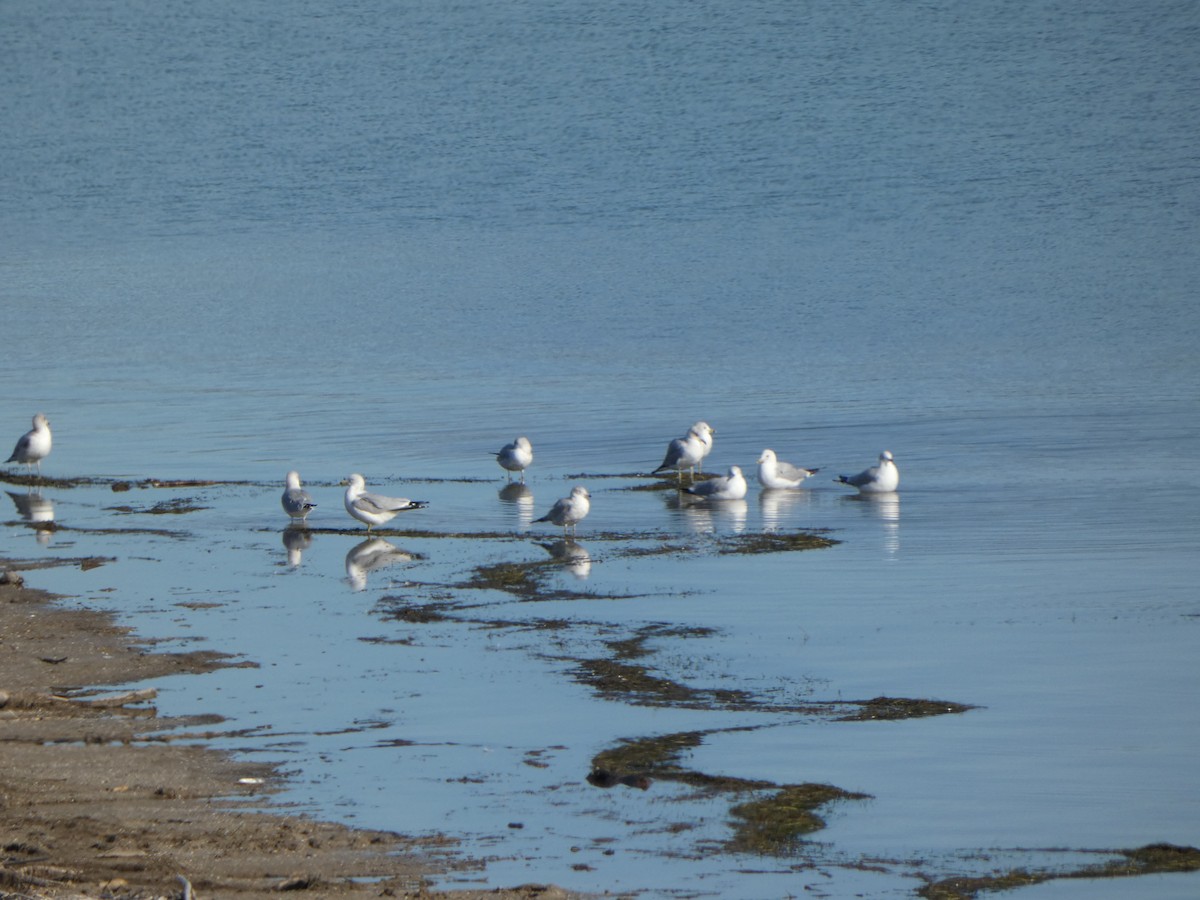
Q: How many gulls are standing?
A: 7